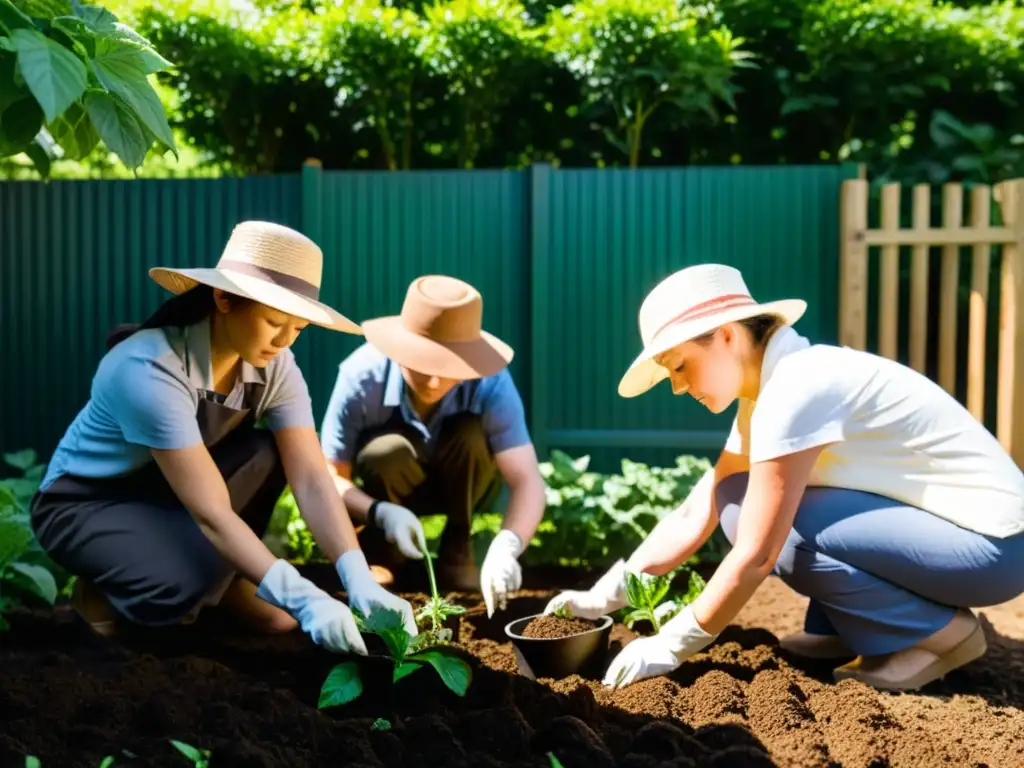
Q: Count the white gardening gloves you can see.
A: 6